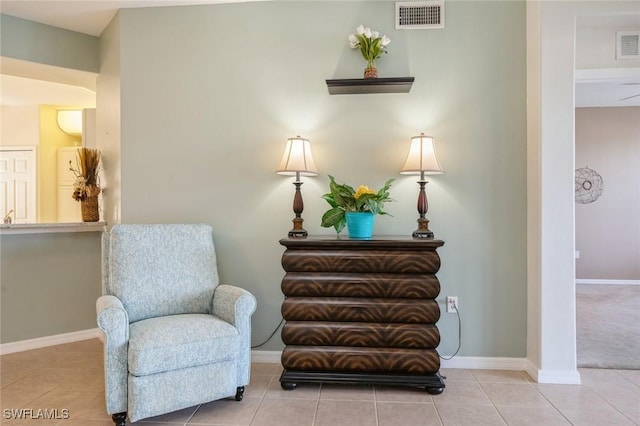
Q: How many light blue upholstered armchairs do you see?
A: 1